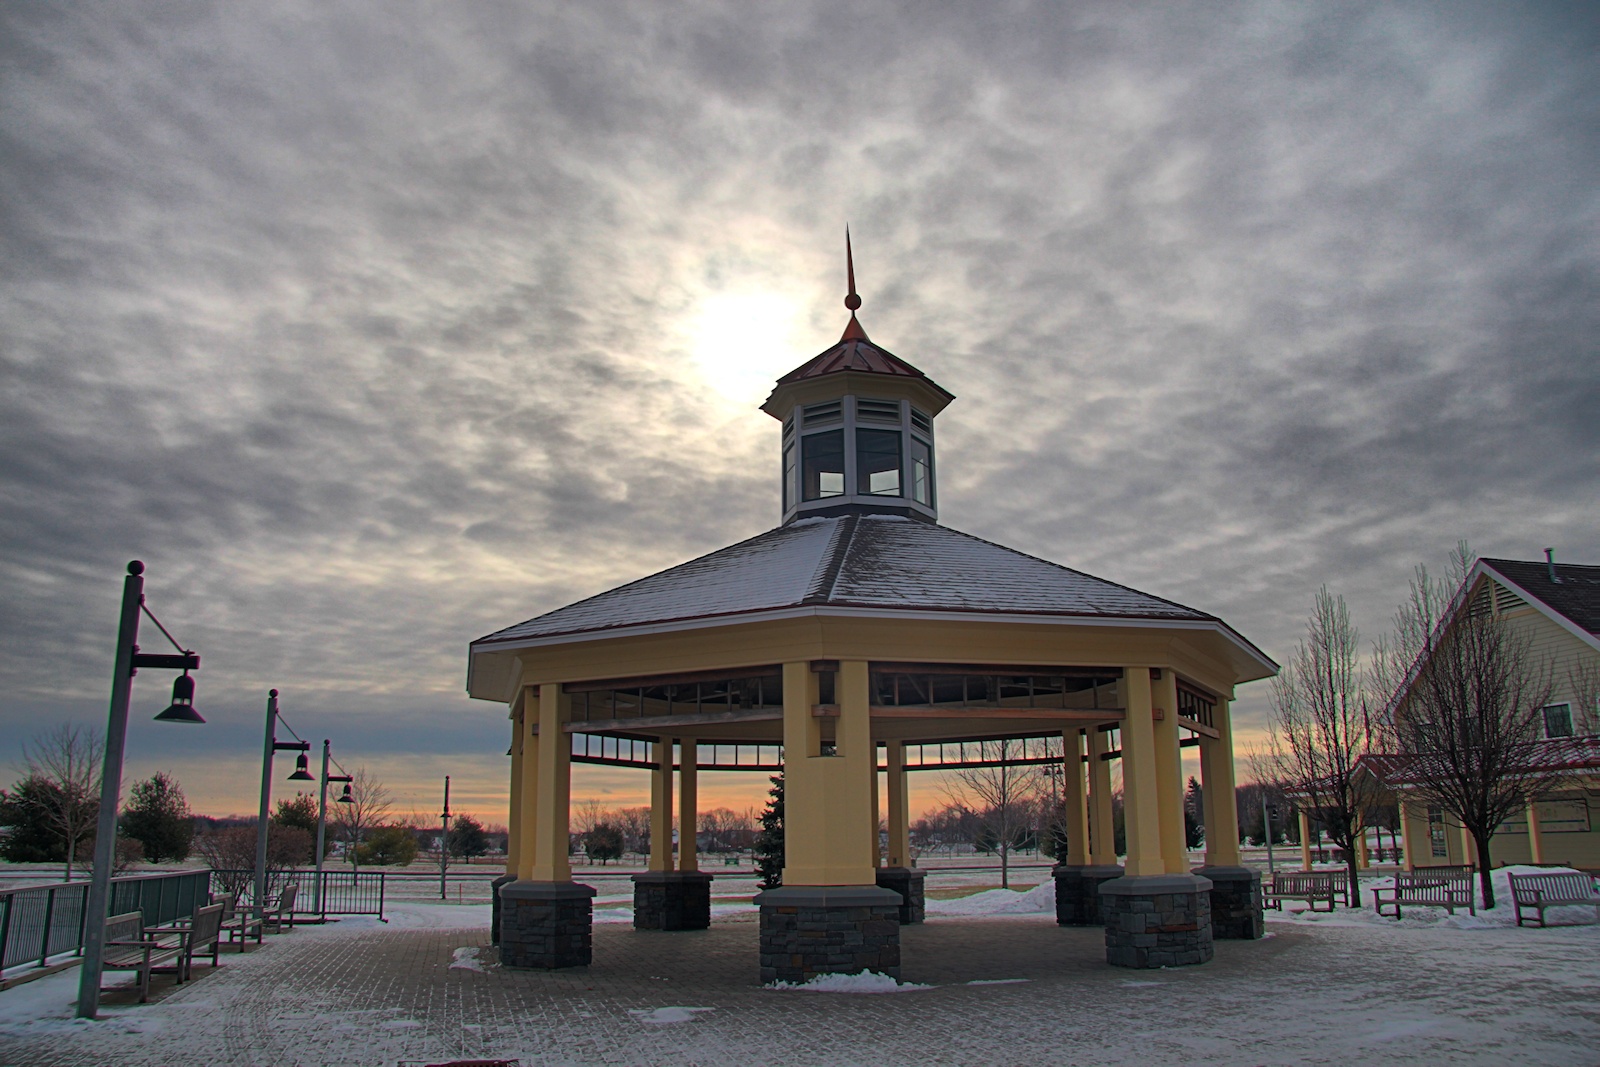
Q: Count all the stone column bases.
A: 8